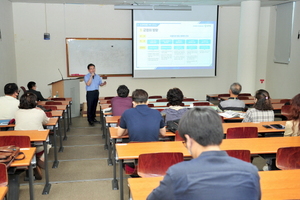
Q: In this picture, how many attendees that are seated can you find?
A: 10